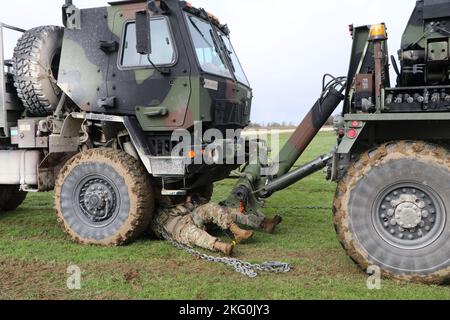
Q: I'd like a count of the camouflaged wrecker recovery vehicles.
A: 1